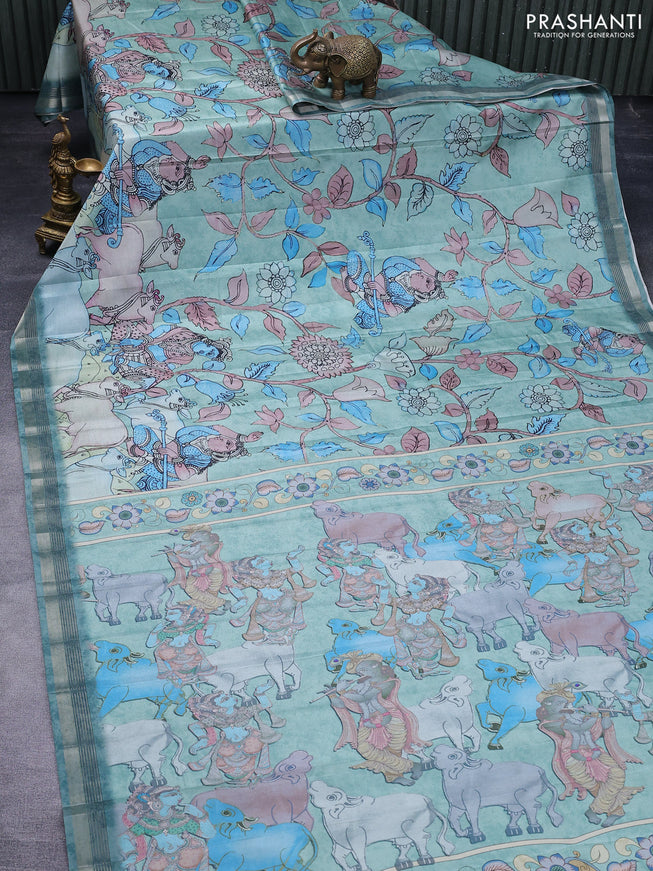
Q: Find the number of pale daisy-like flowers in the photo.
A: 10